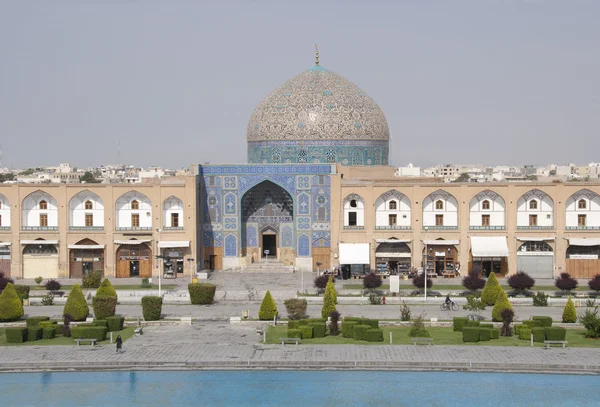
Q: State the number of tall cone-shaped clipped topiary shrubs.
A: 8